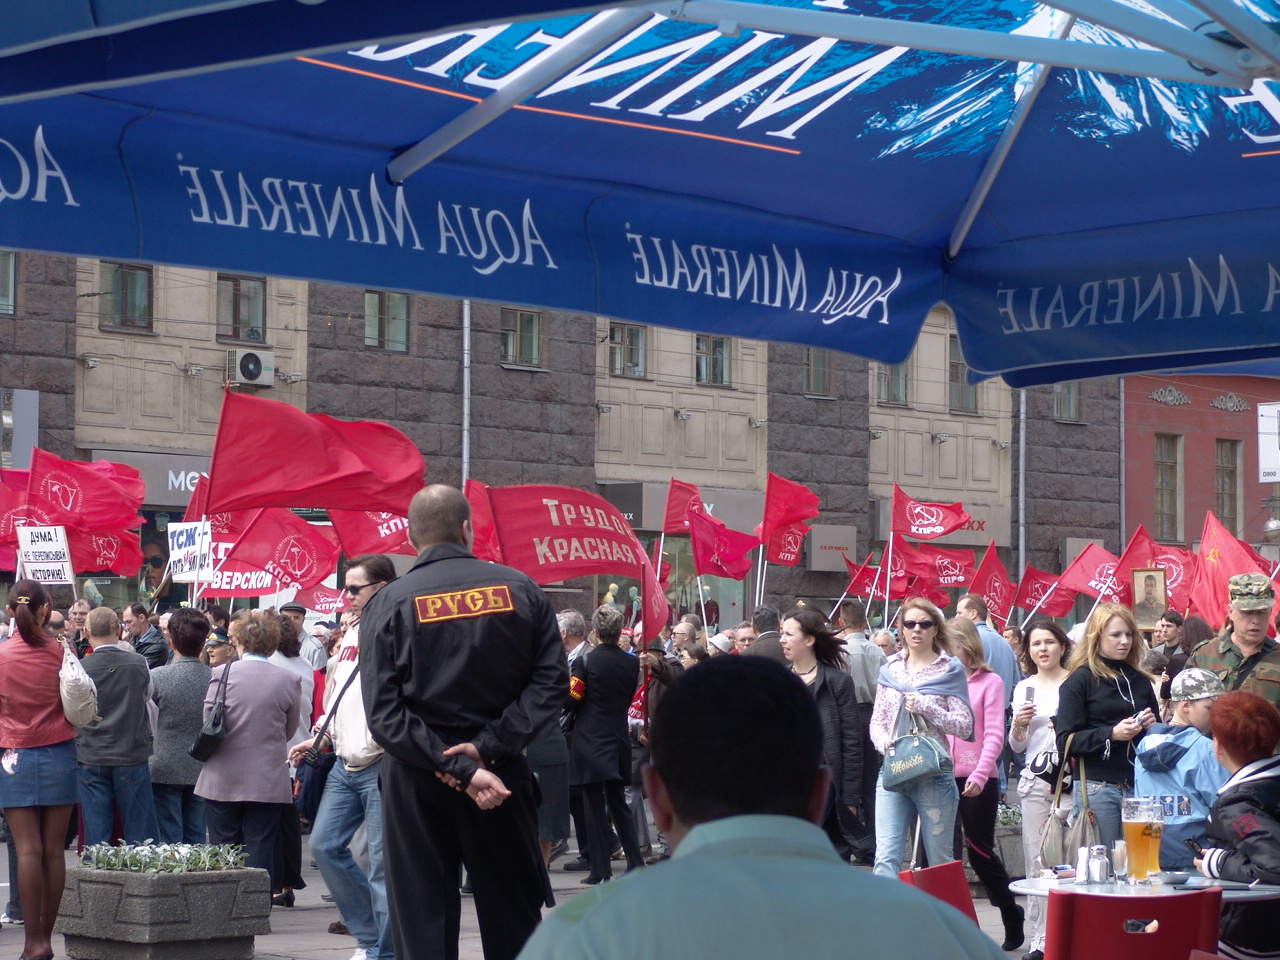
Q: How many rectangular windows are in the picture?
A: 13